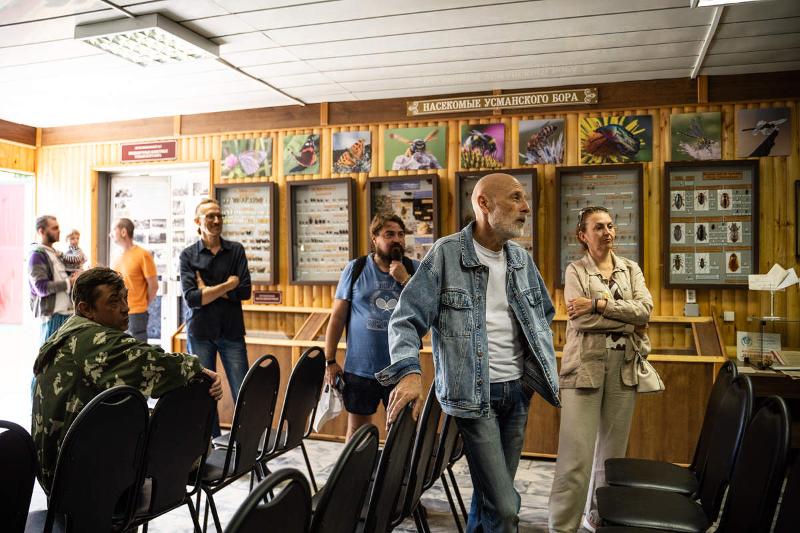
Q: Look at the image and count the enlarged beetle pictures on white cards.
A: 9